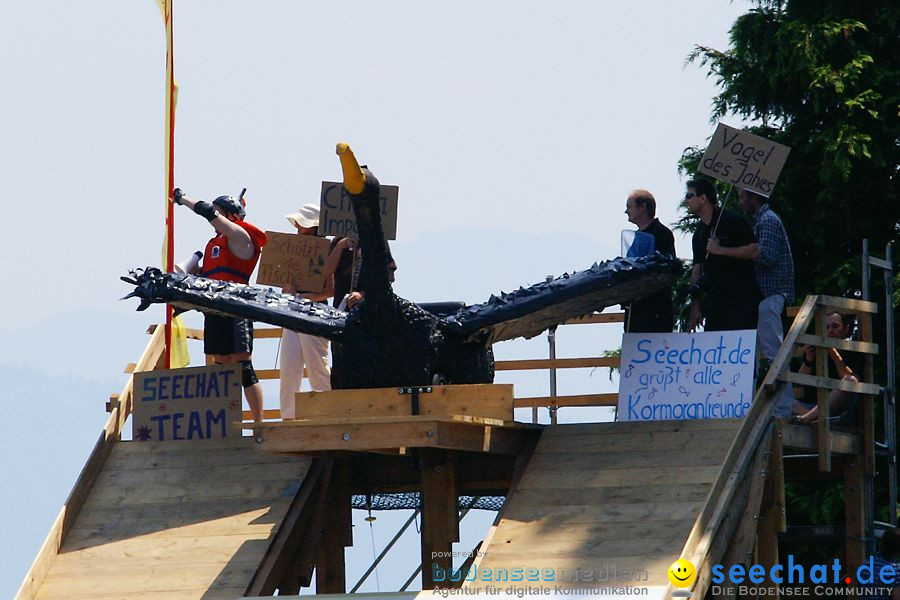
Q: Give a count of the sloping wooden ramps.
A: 2